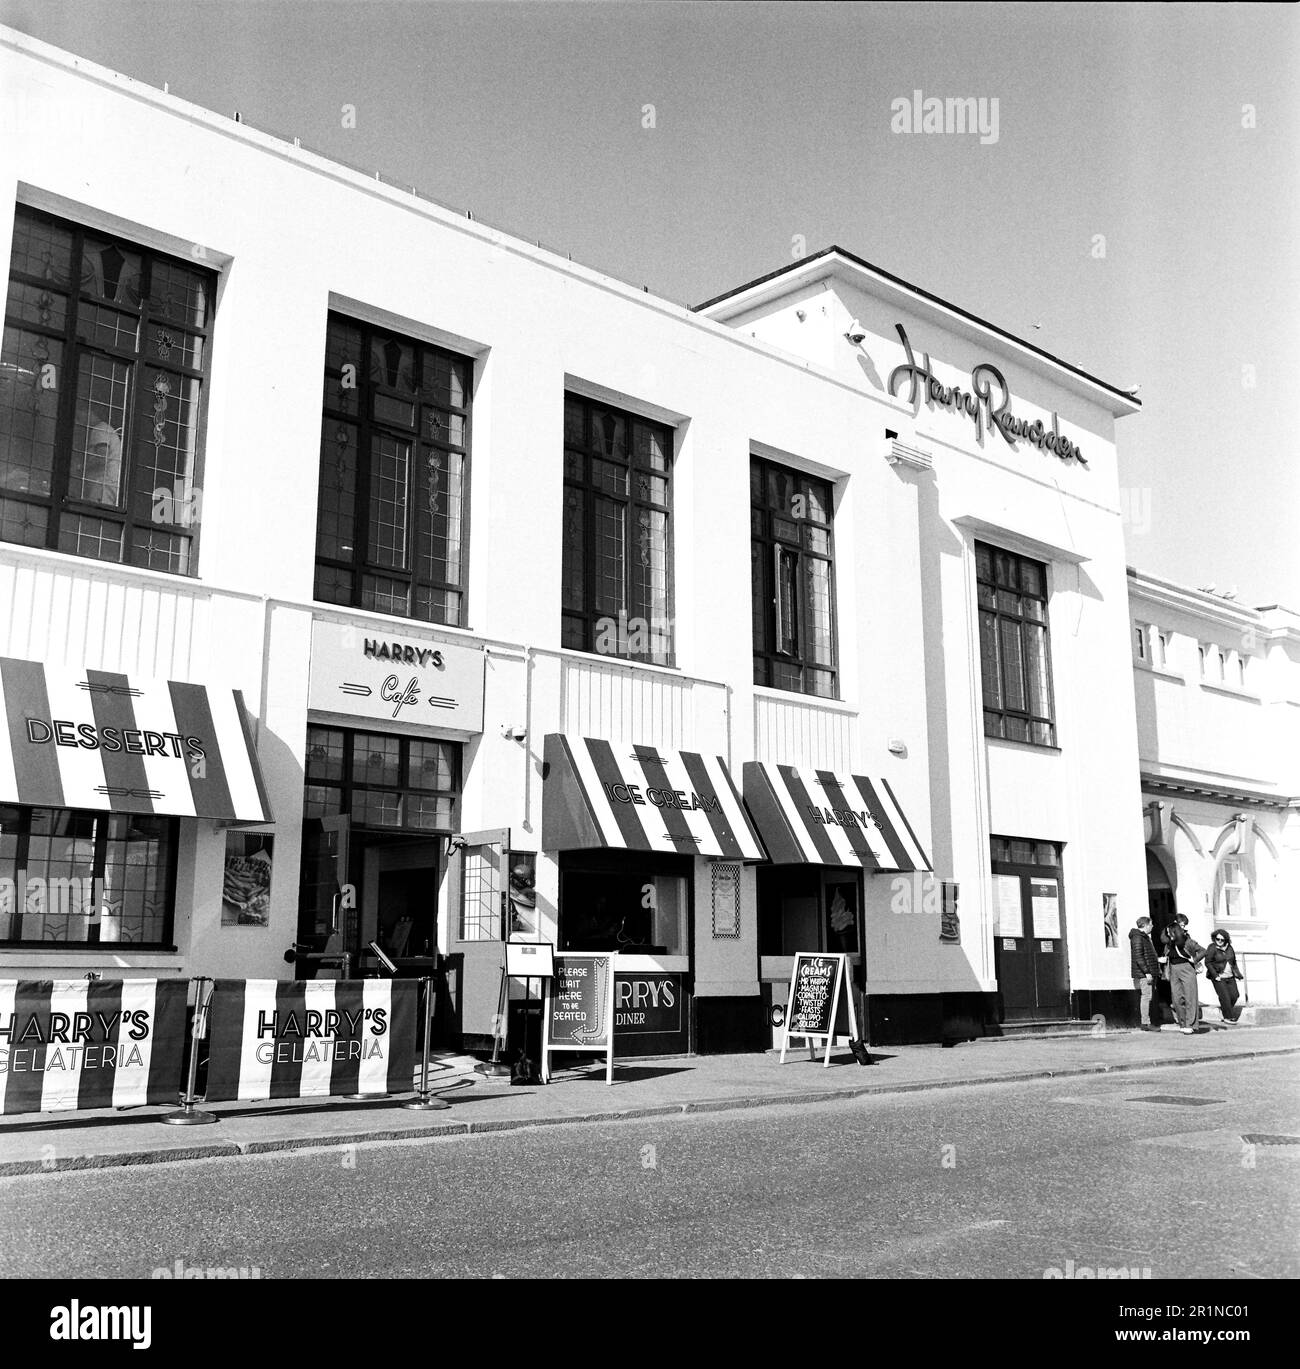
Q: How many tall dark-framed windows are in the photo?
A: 5